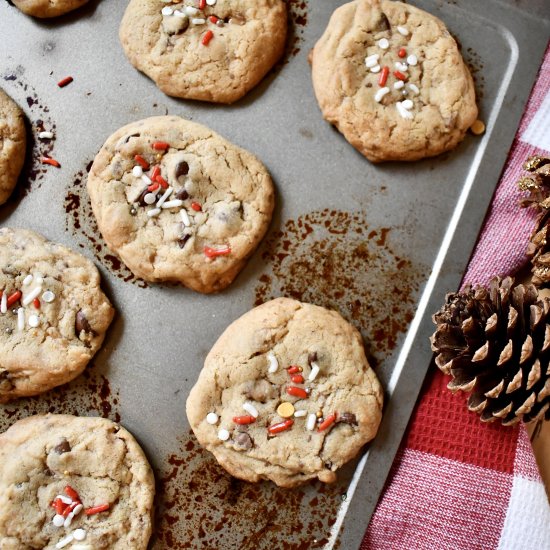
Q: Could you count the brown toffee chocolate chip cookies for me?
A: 8